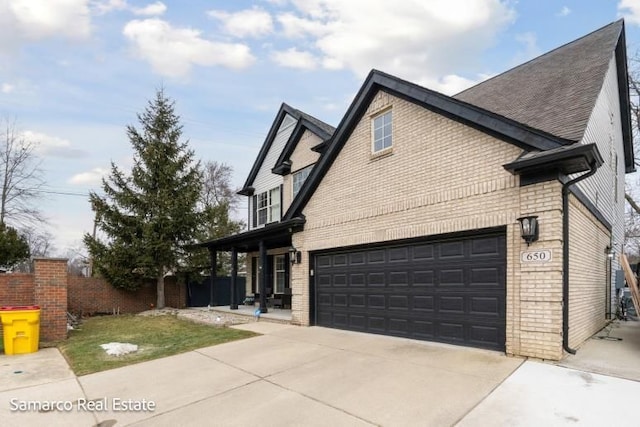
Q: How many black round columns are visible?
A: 3